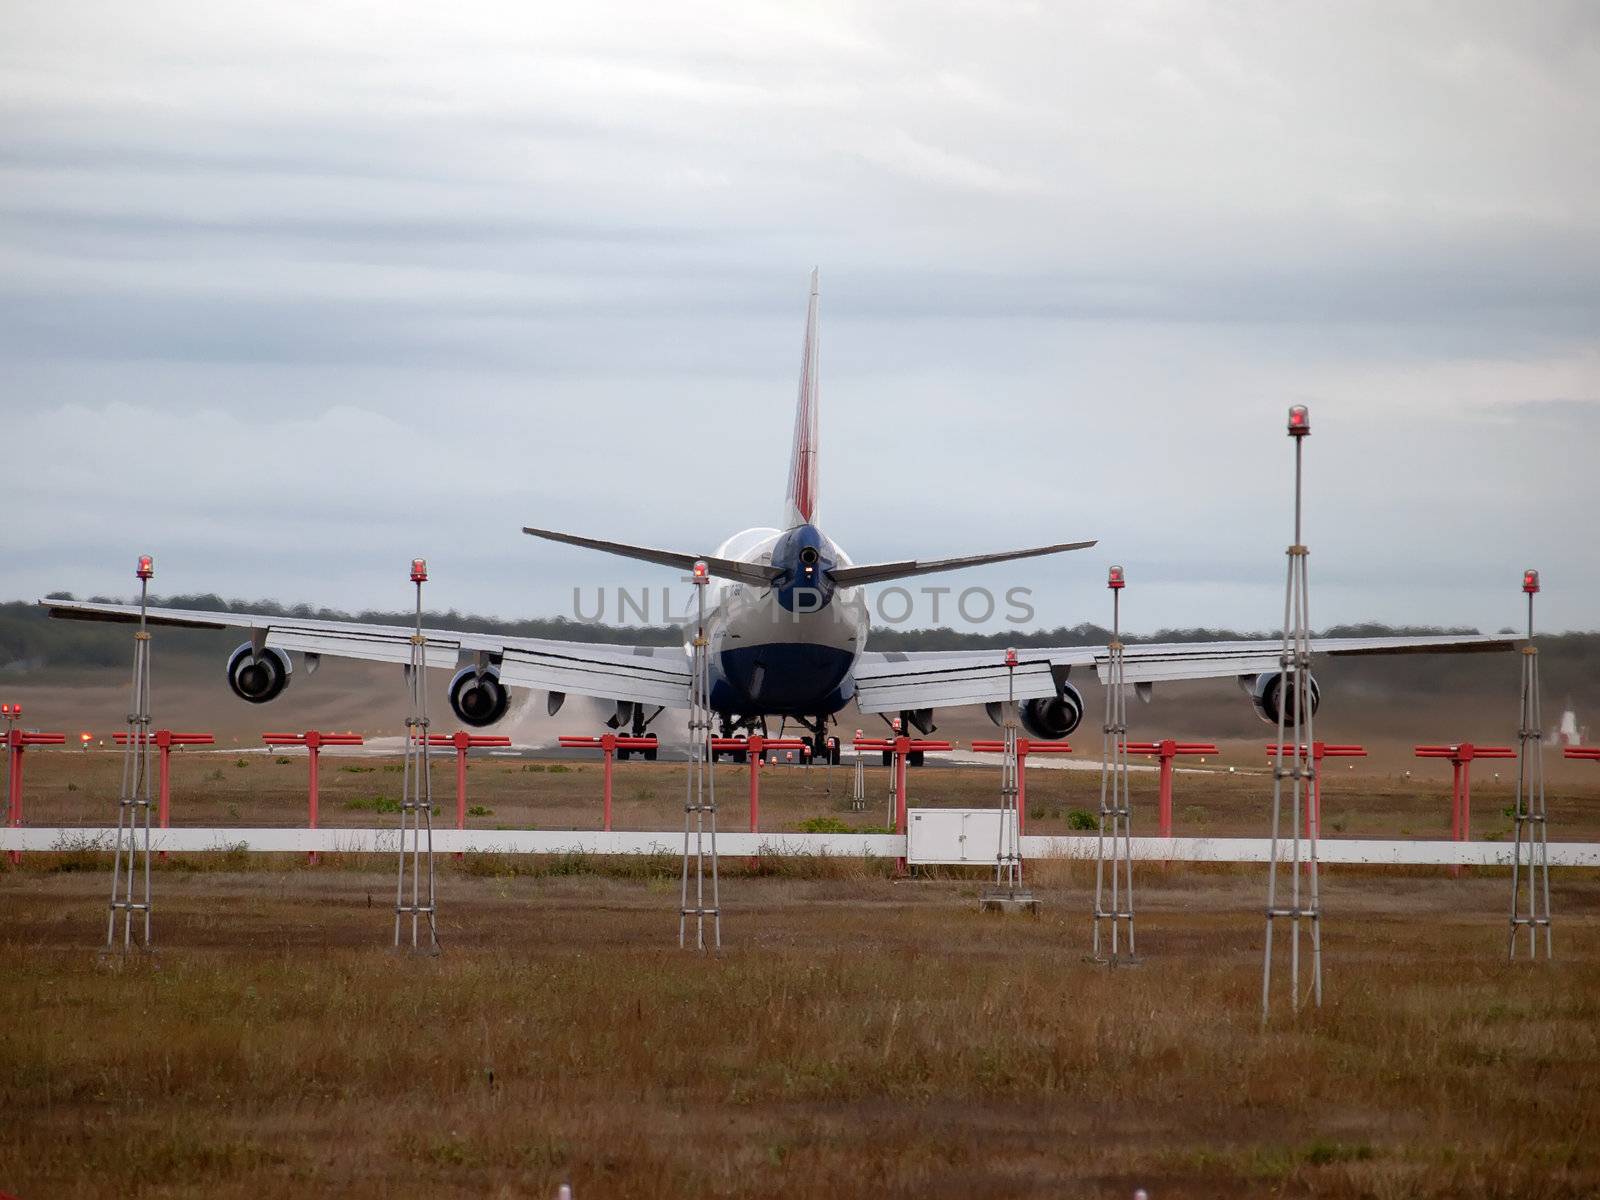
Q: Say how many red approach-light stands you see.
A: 12